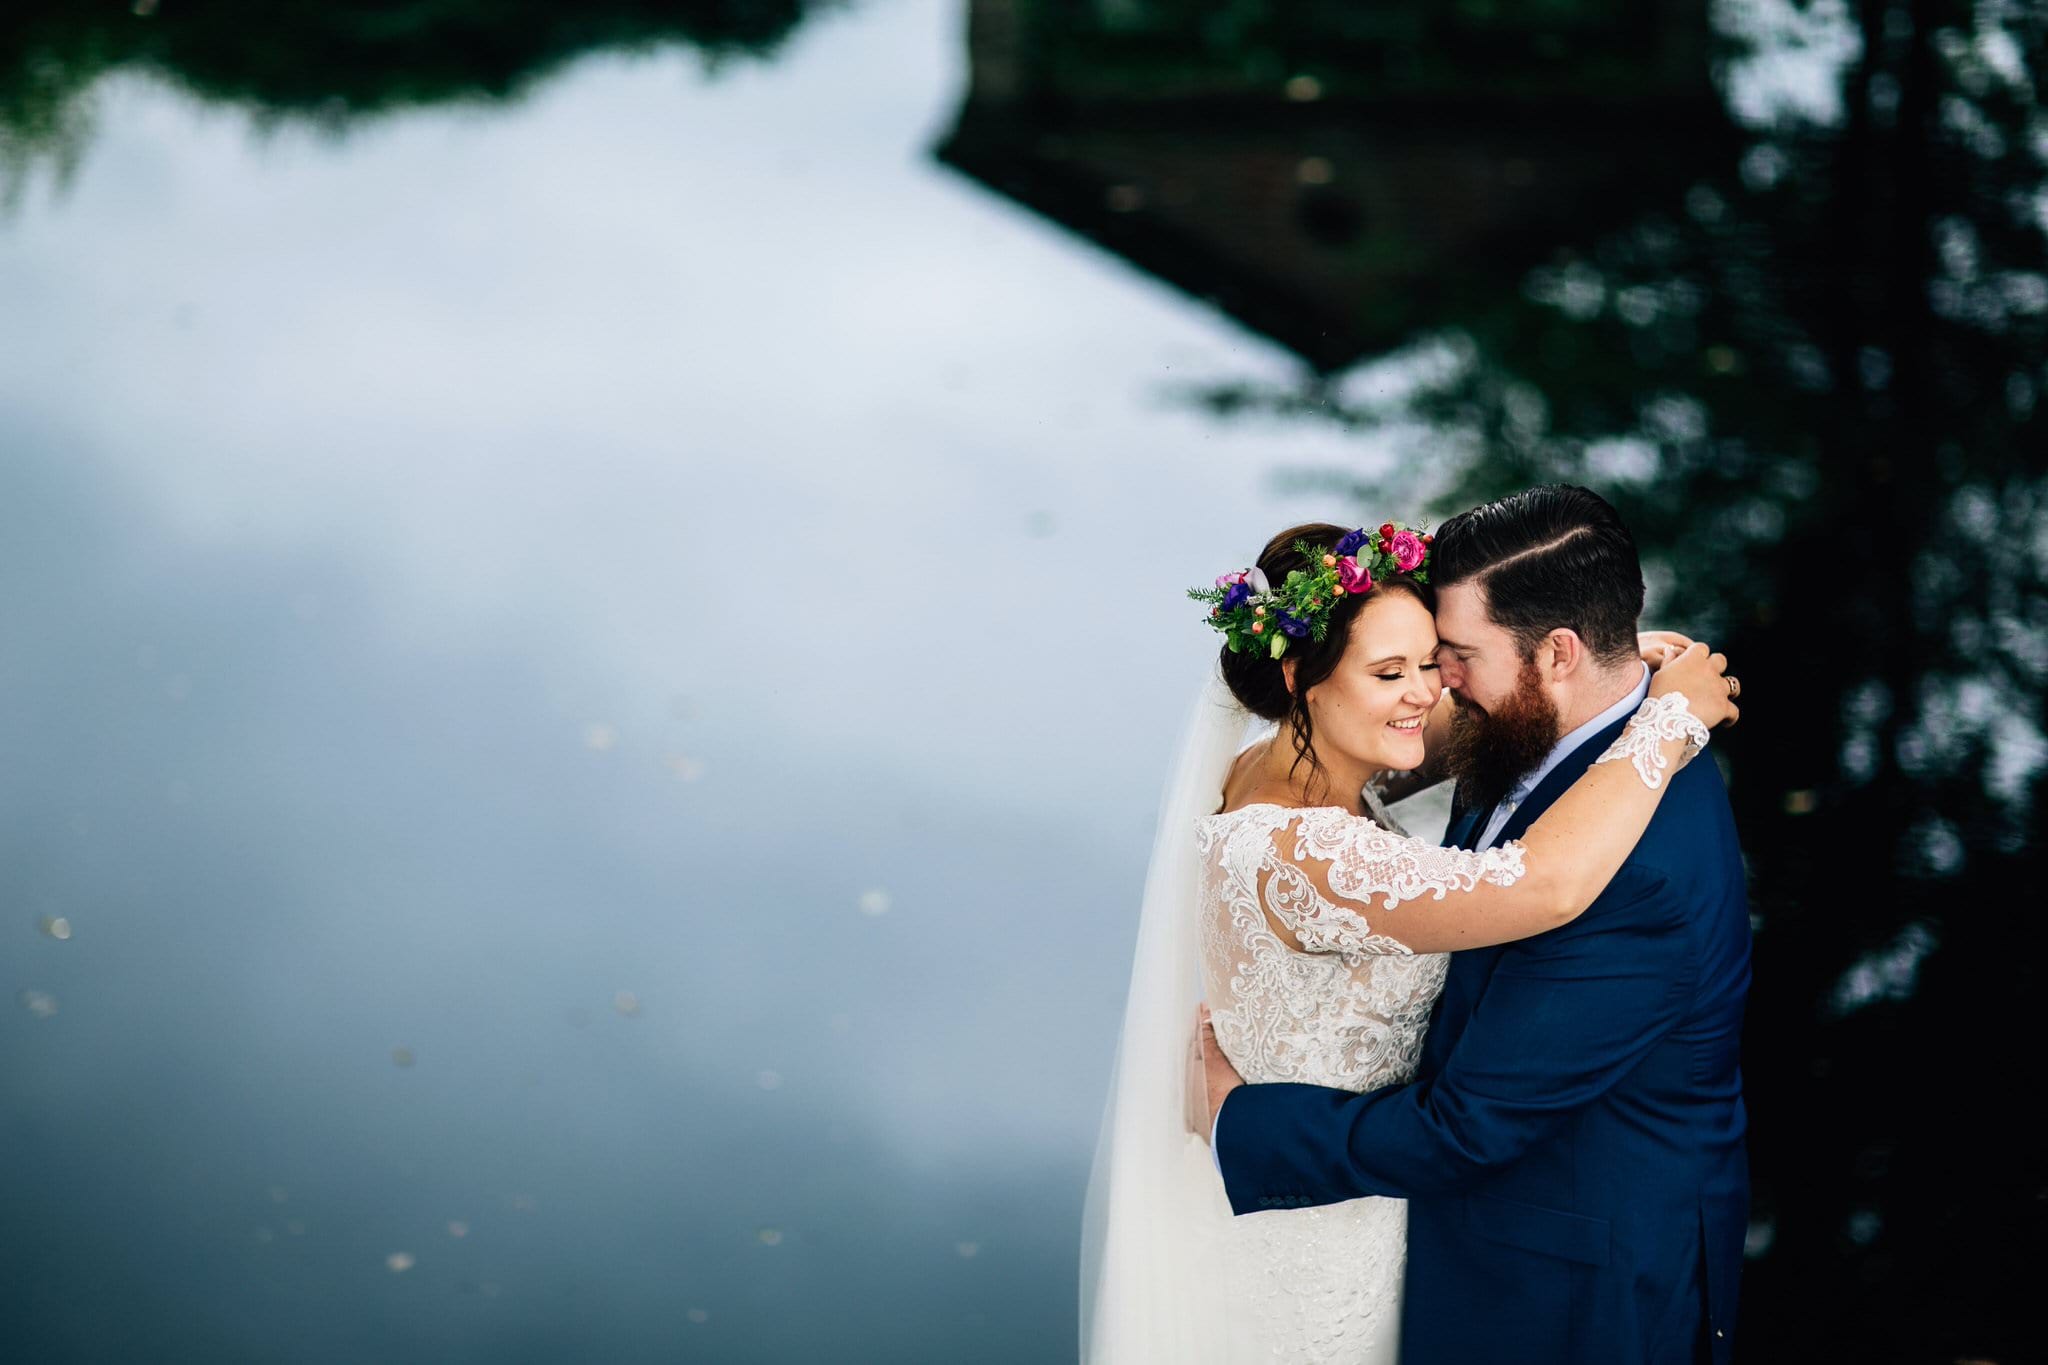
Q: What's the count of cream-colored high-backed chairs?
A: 0